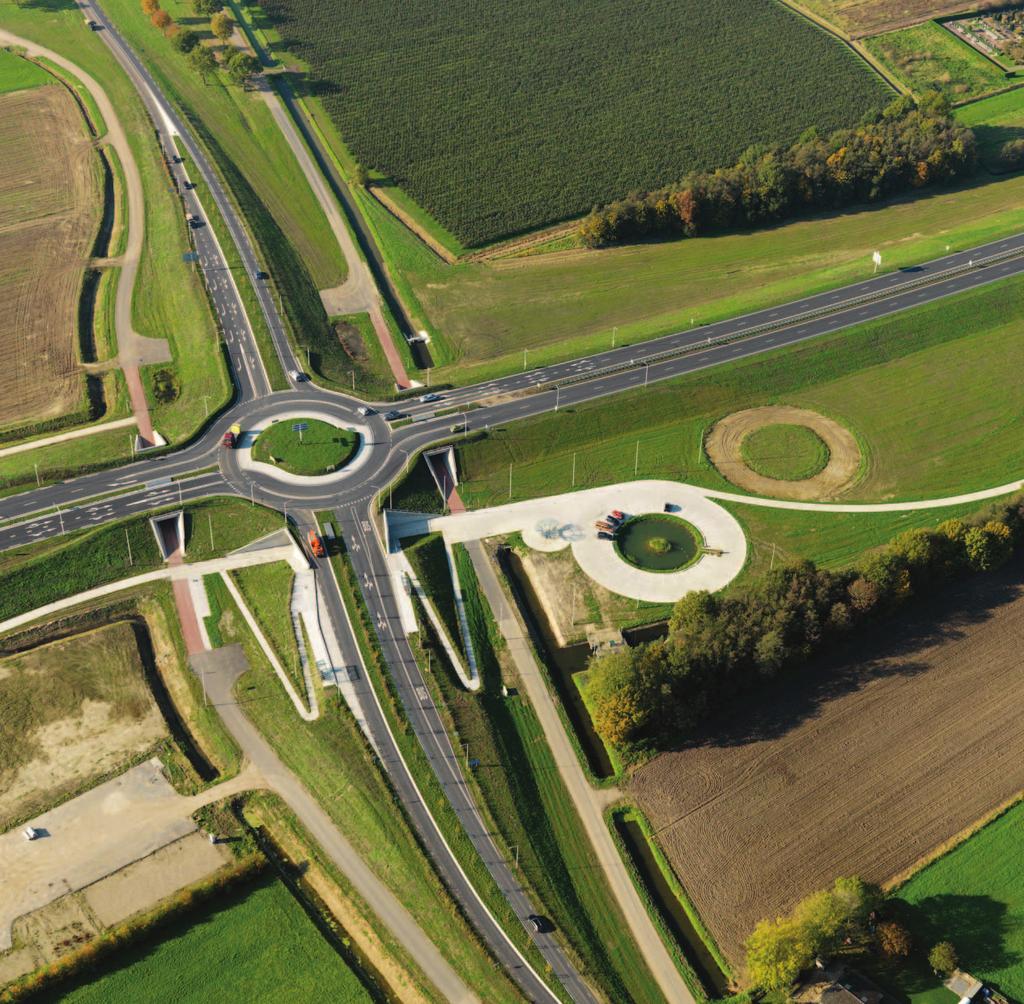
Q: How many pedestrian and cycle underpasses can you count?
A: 3